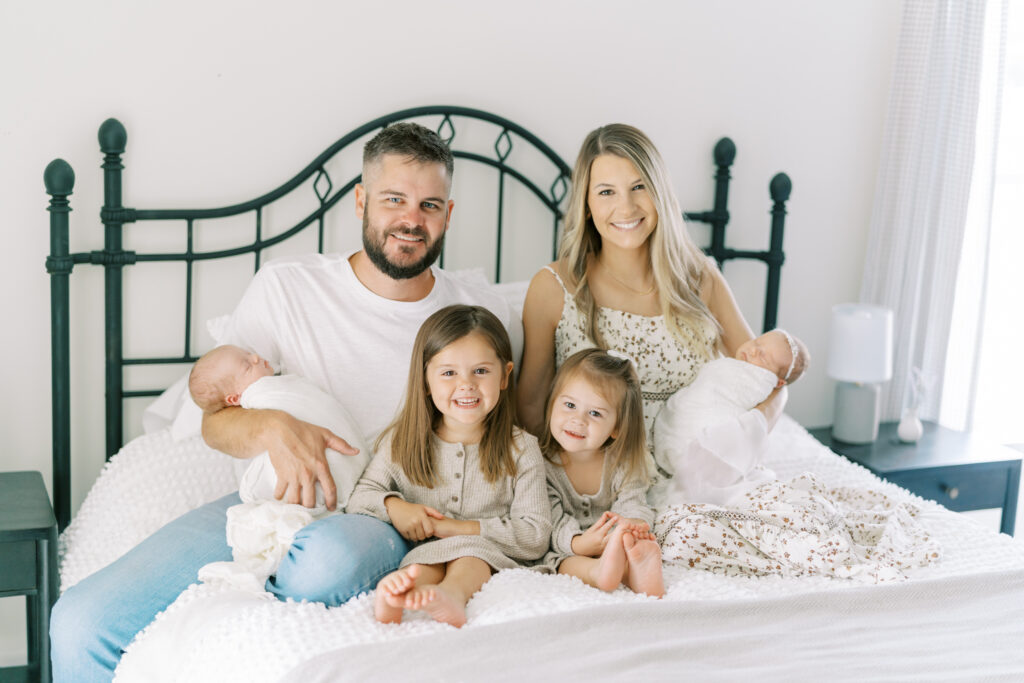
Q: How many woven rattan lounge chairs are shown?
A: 0